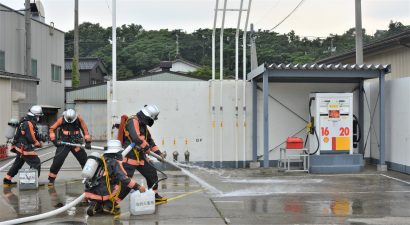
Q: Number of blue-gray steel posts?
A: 4